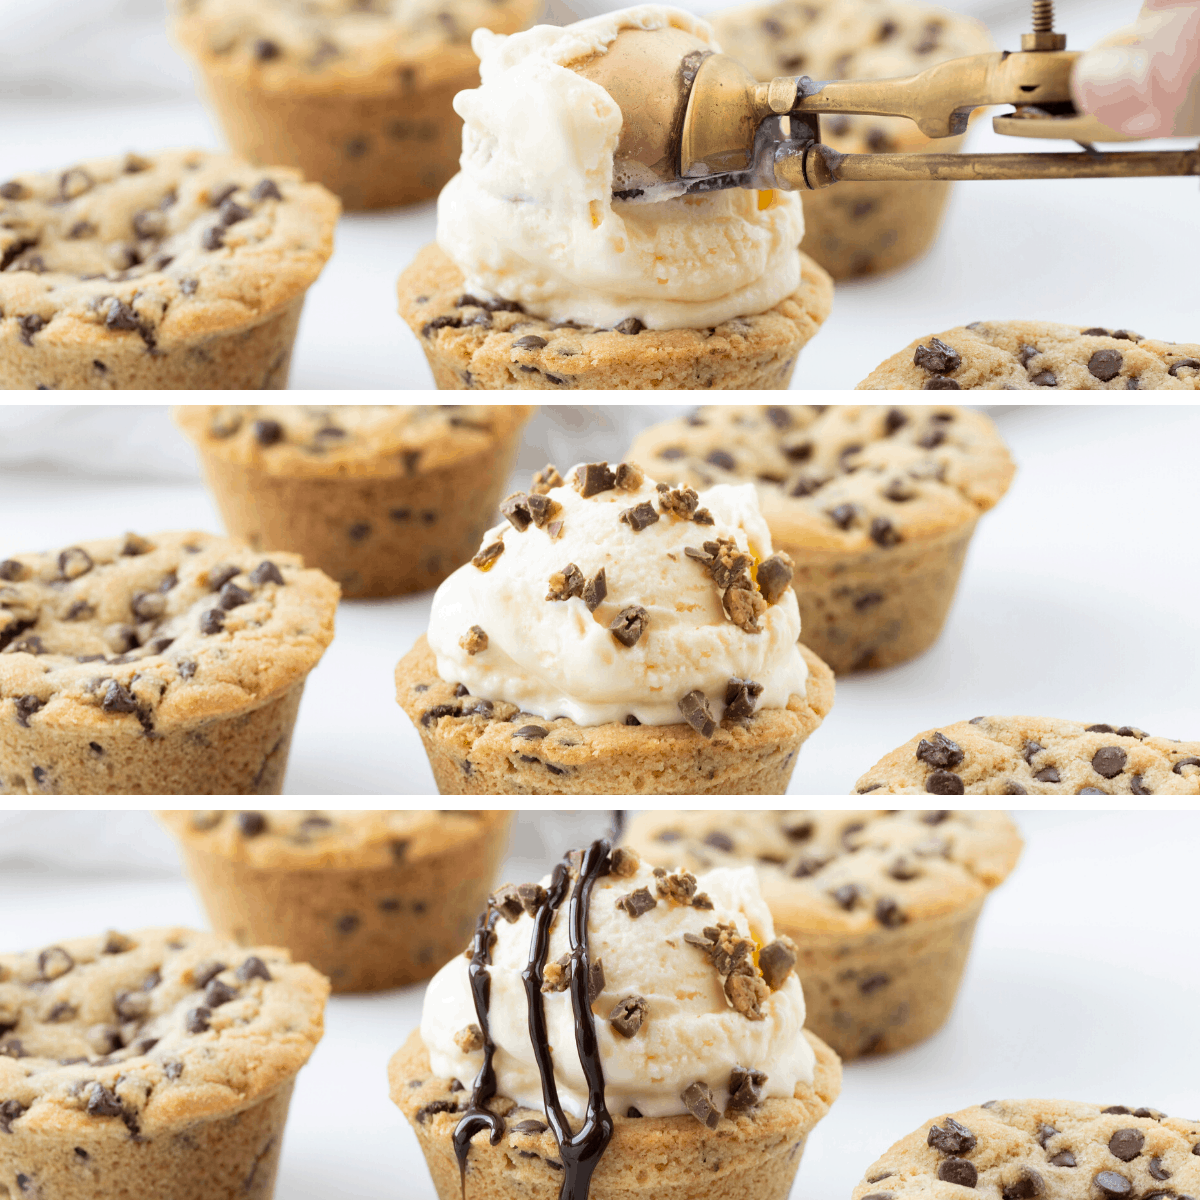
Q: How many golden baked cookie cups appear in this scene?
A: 15